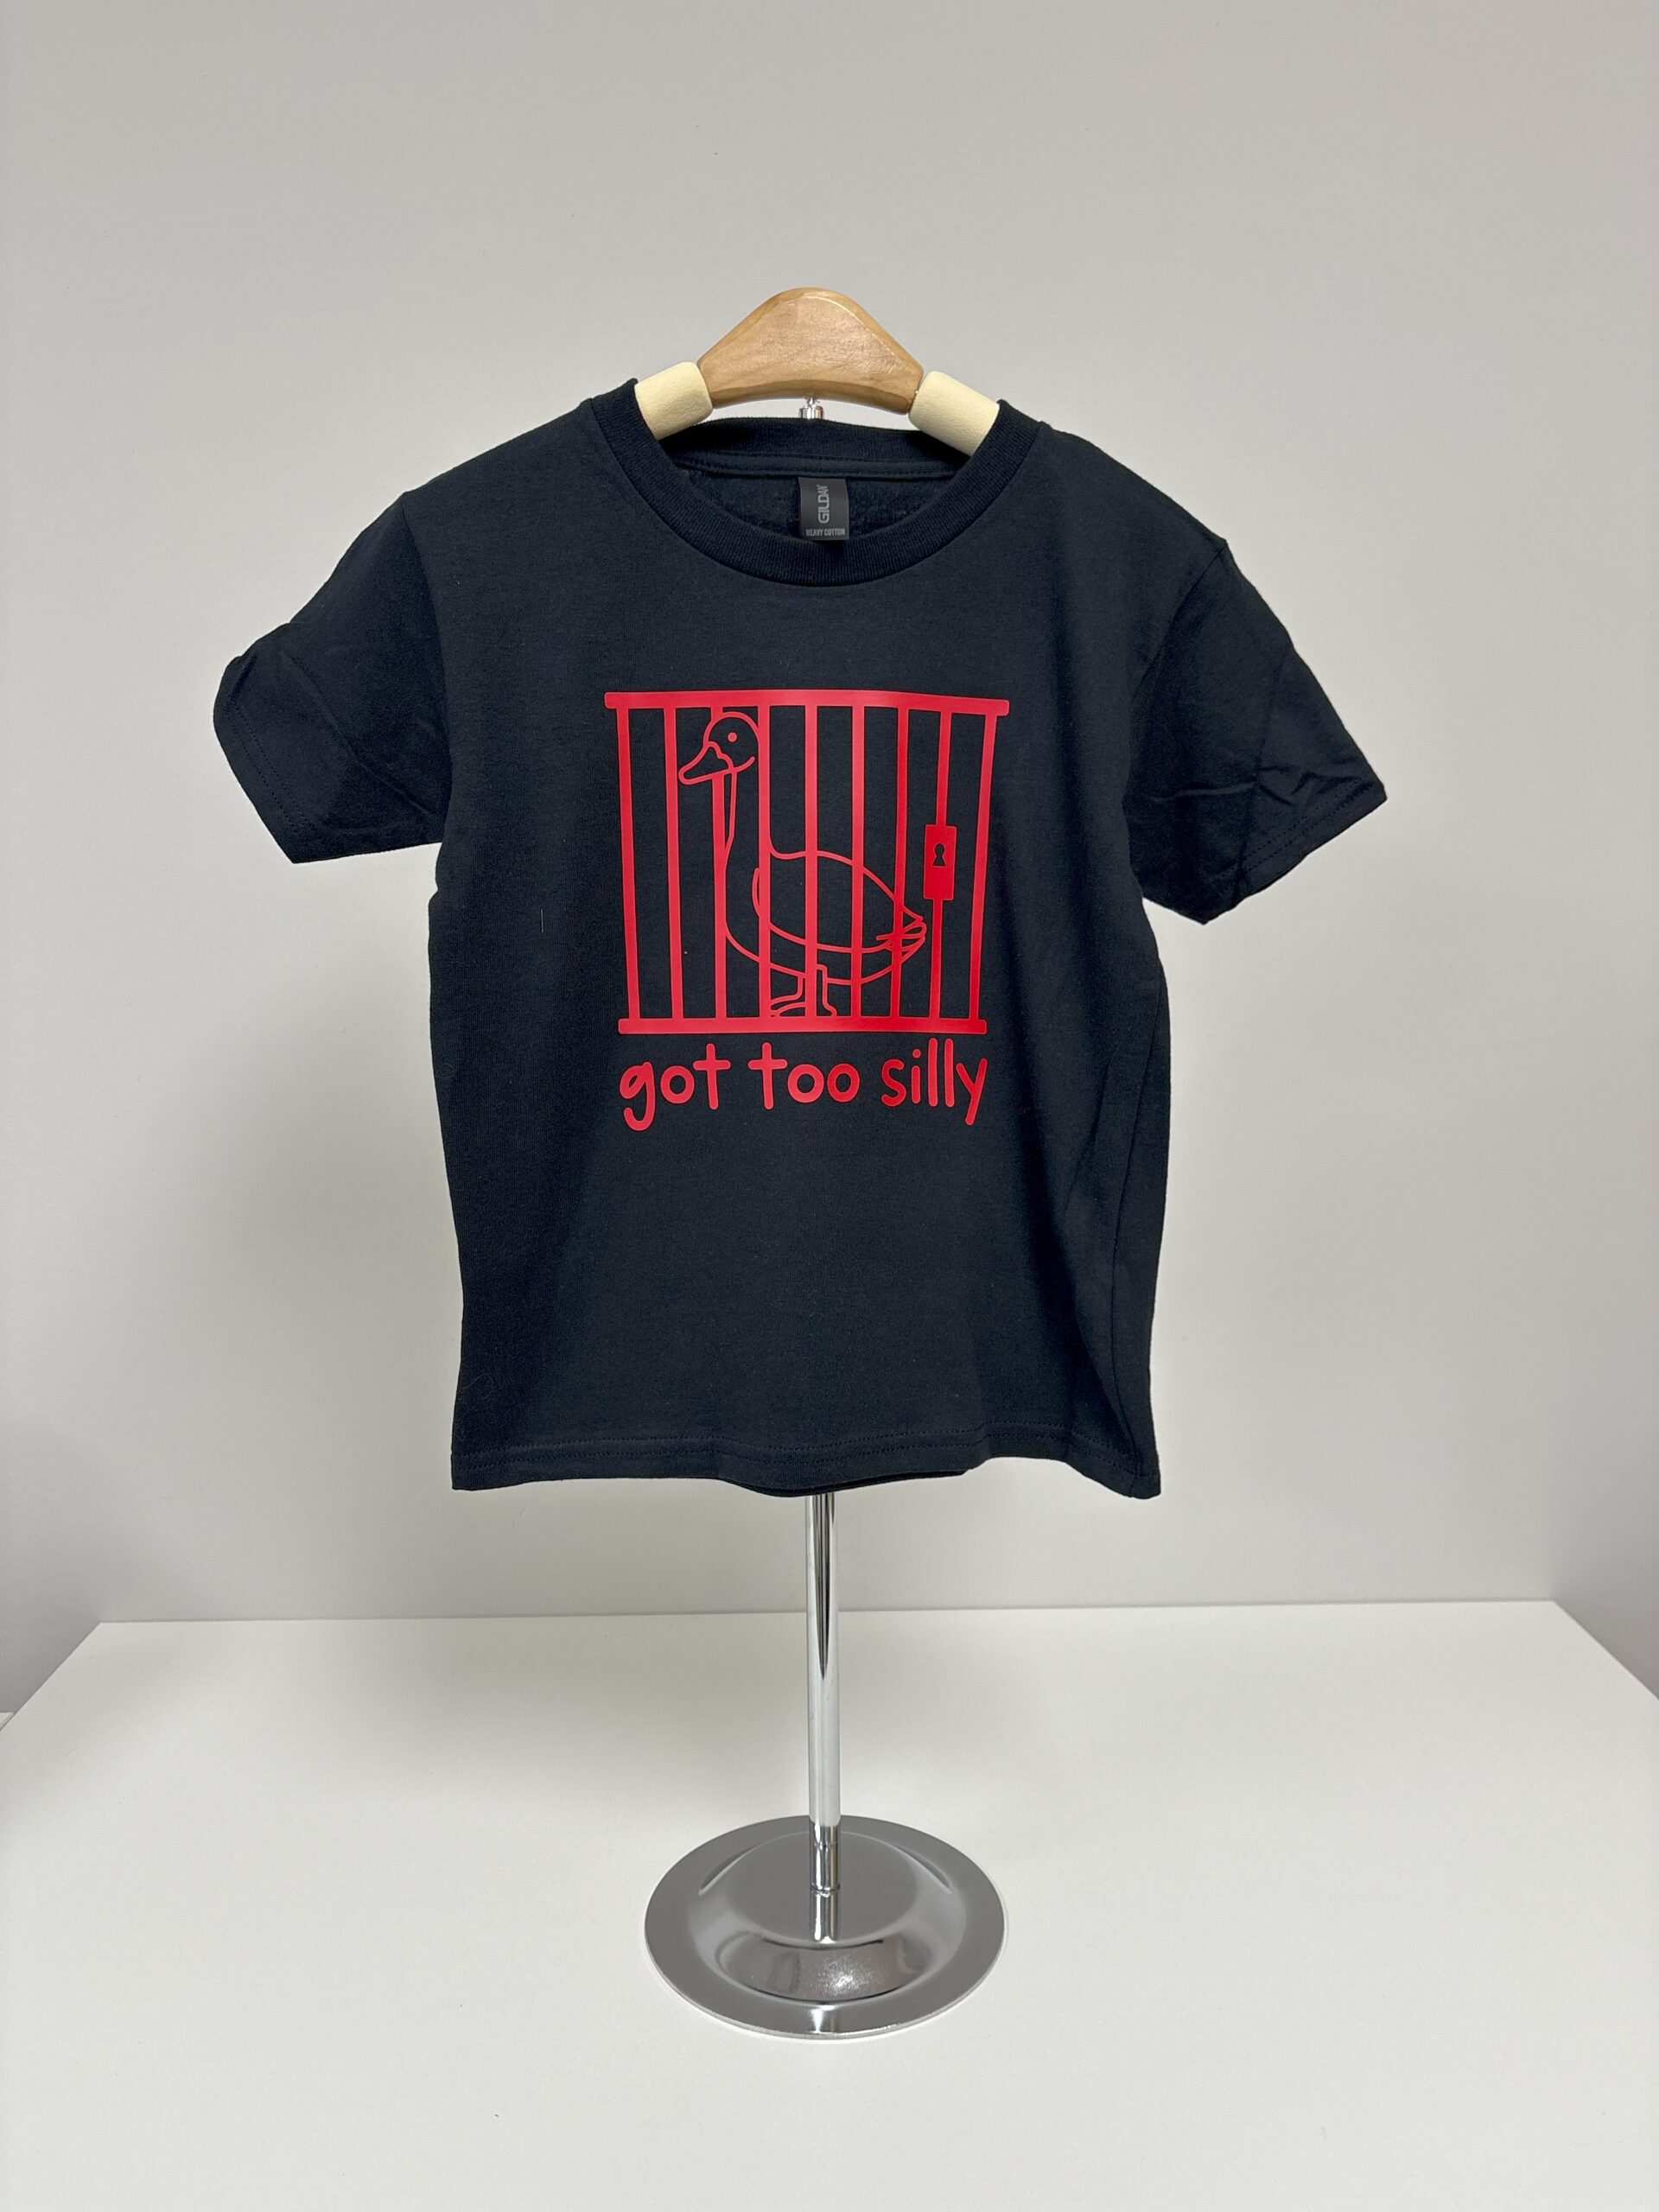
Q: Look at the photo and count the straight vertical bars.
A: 9